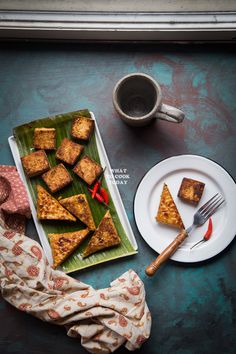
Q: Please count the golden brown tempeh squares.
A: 7